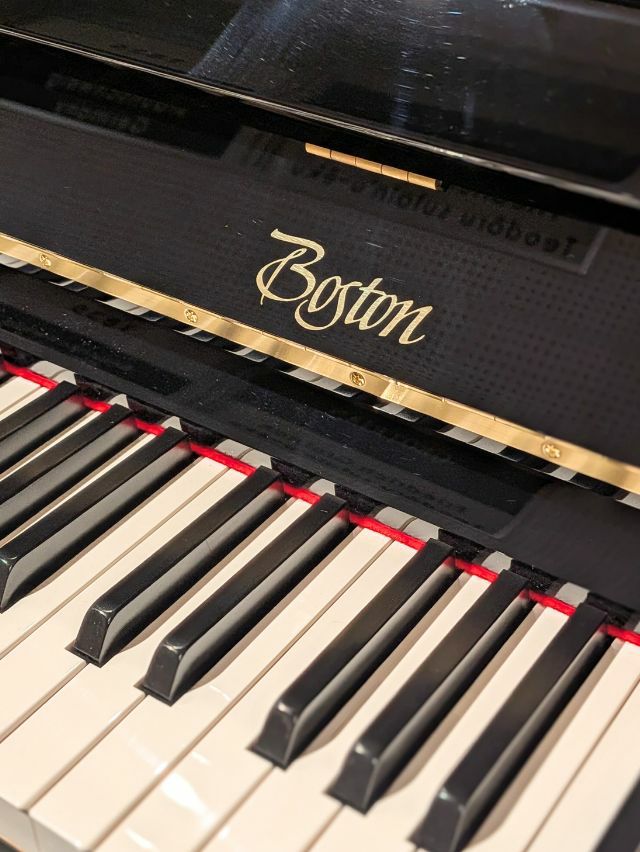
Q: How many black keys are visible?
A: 9